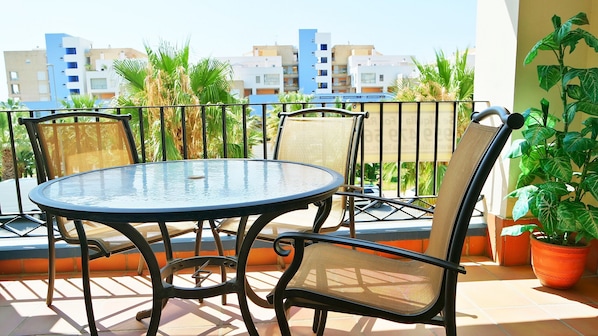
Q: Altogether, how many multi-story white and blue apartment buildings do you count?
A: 2